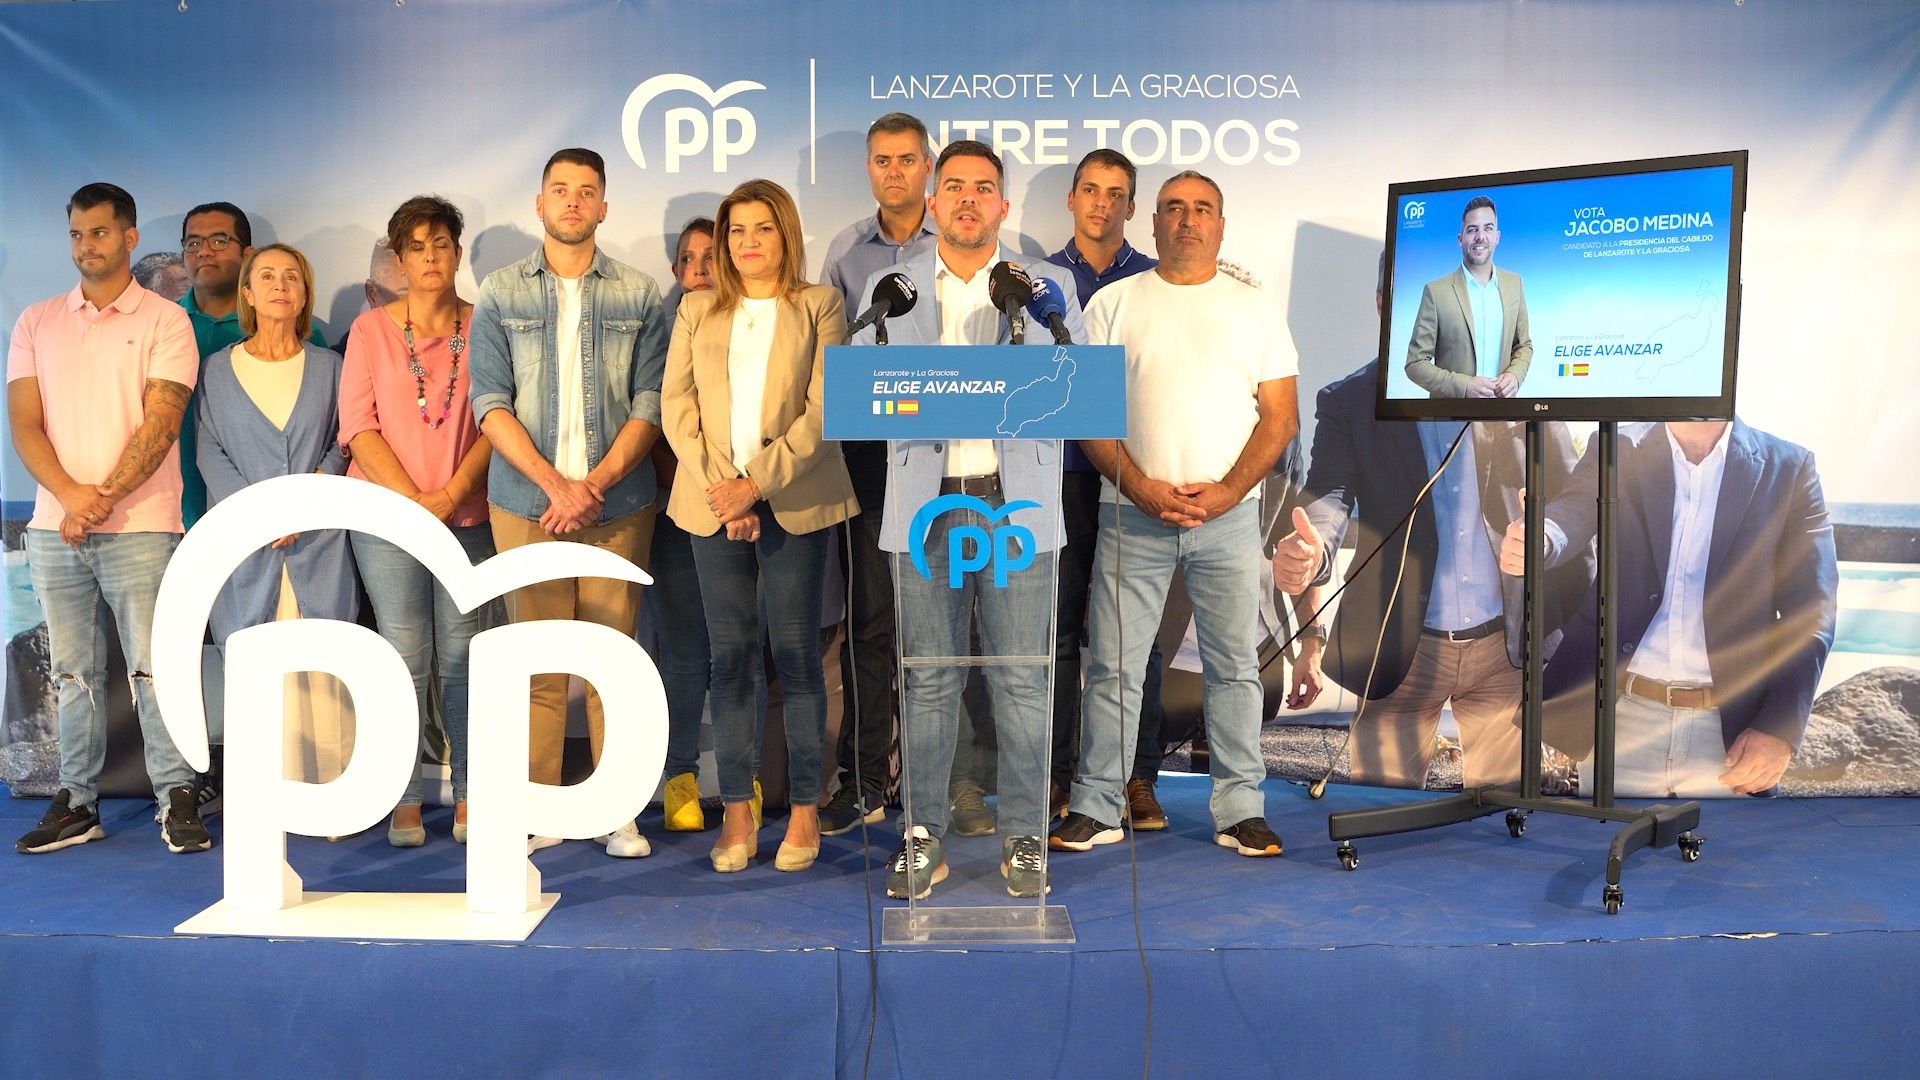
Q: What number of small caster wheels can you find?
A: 4